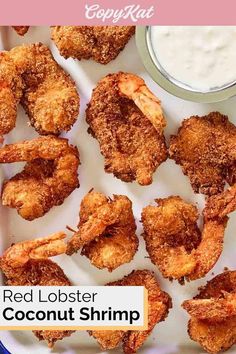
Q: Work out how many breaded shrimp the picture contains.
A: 11